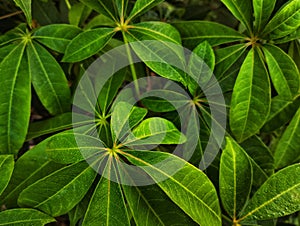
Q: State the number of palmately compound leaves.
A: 7